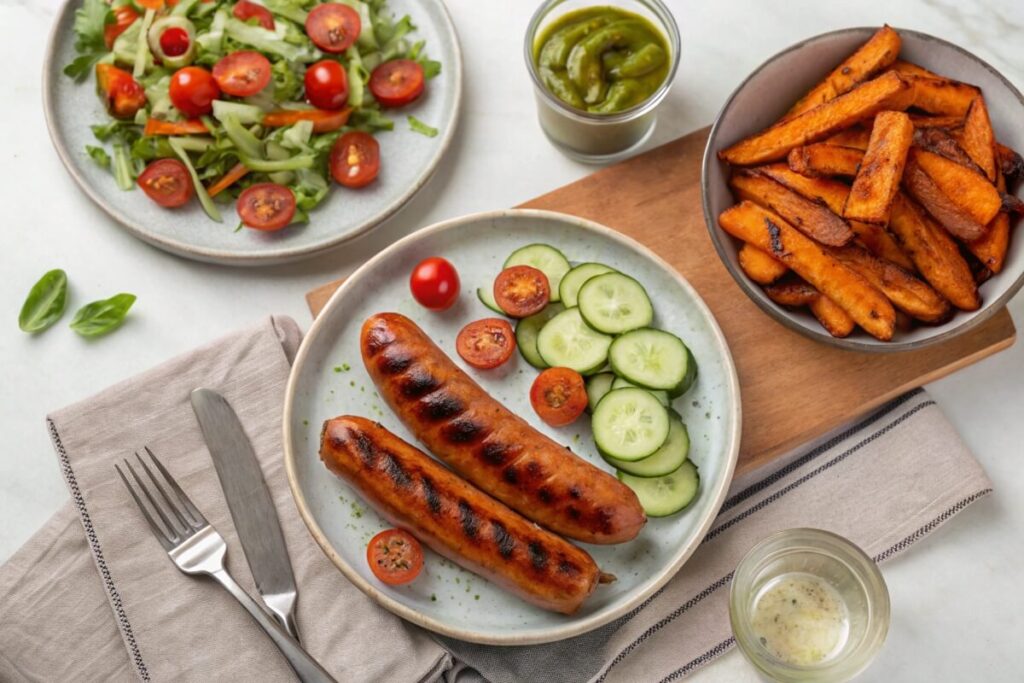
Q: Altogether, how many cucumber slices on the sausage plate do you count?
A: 12